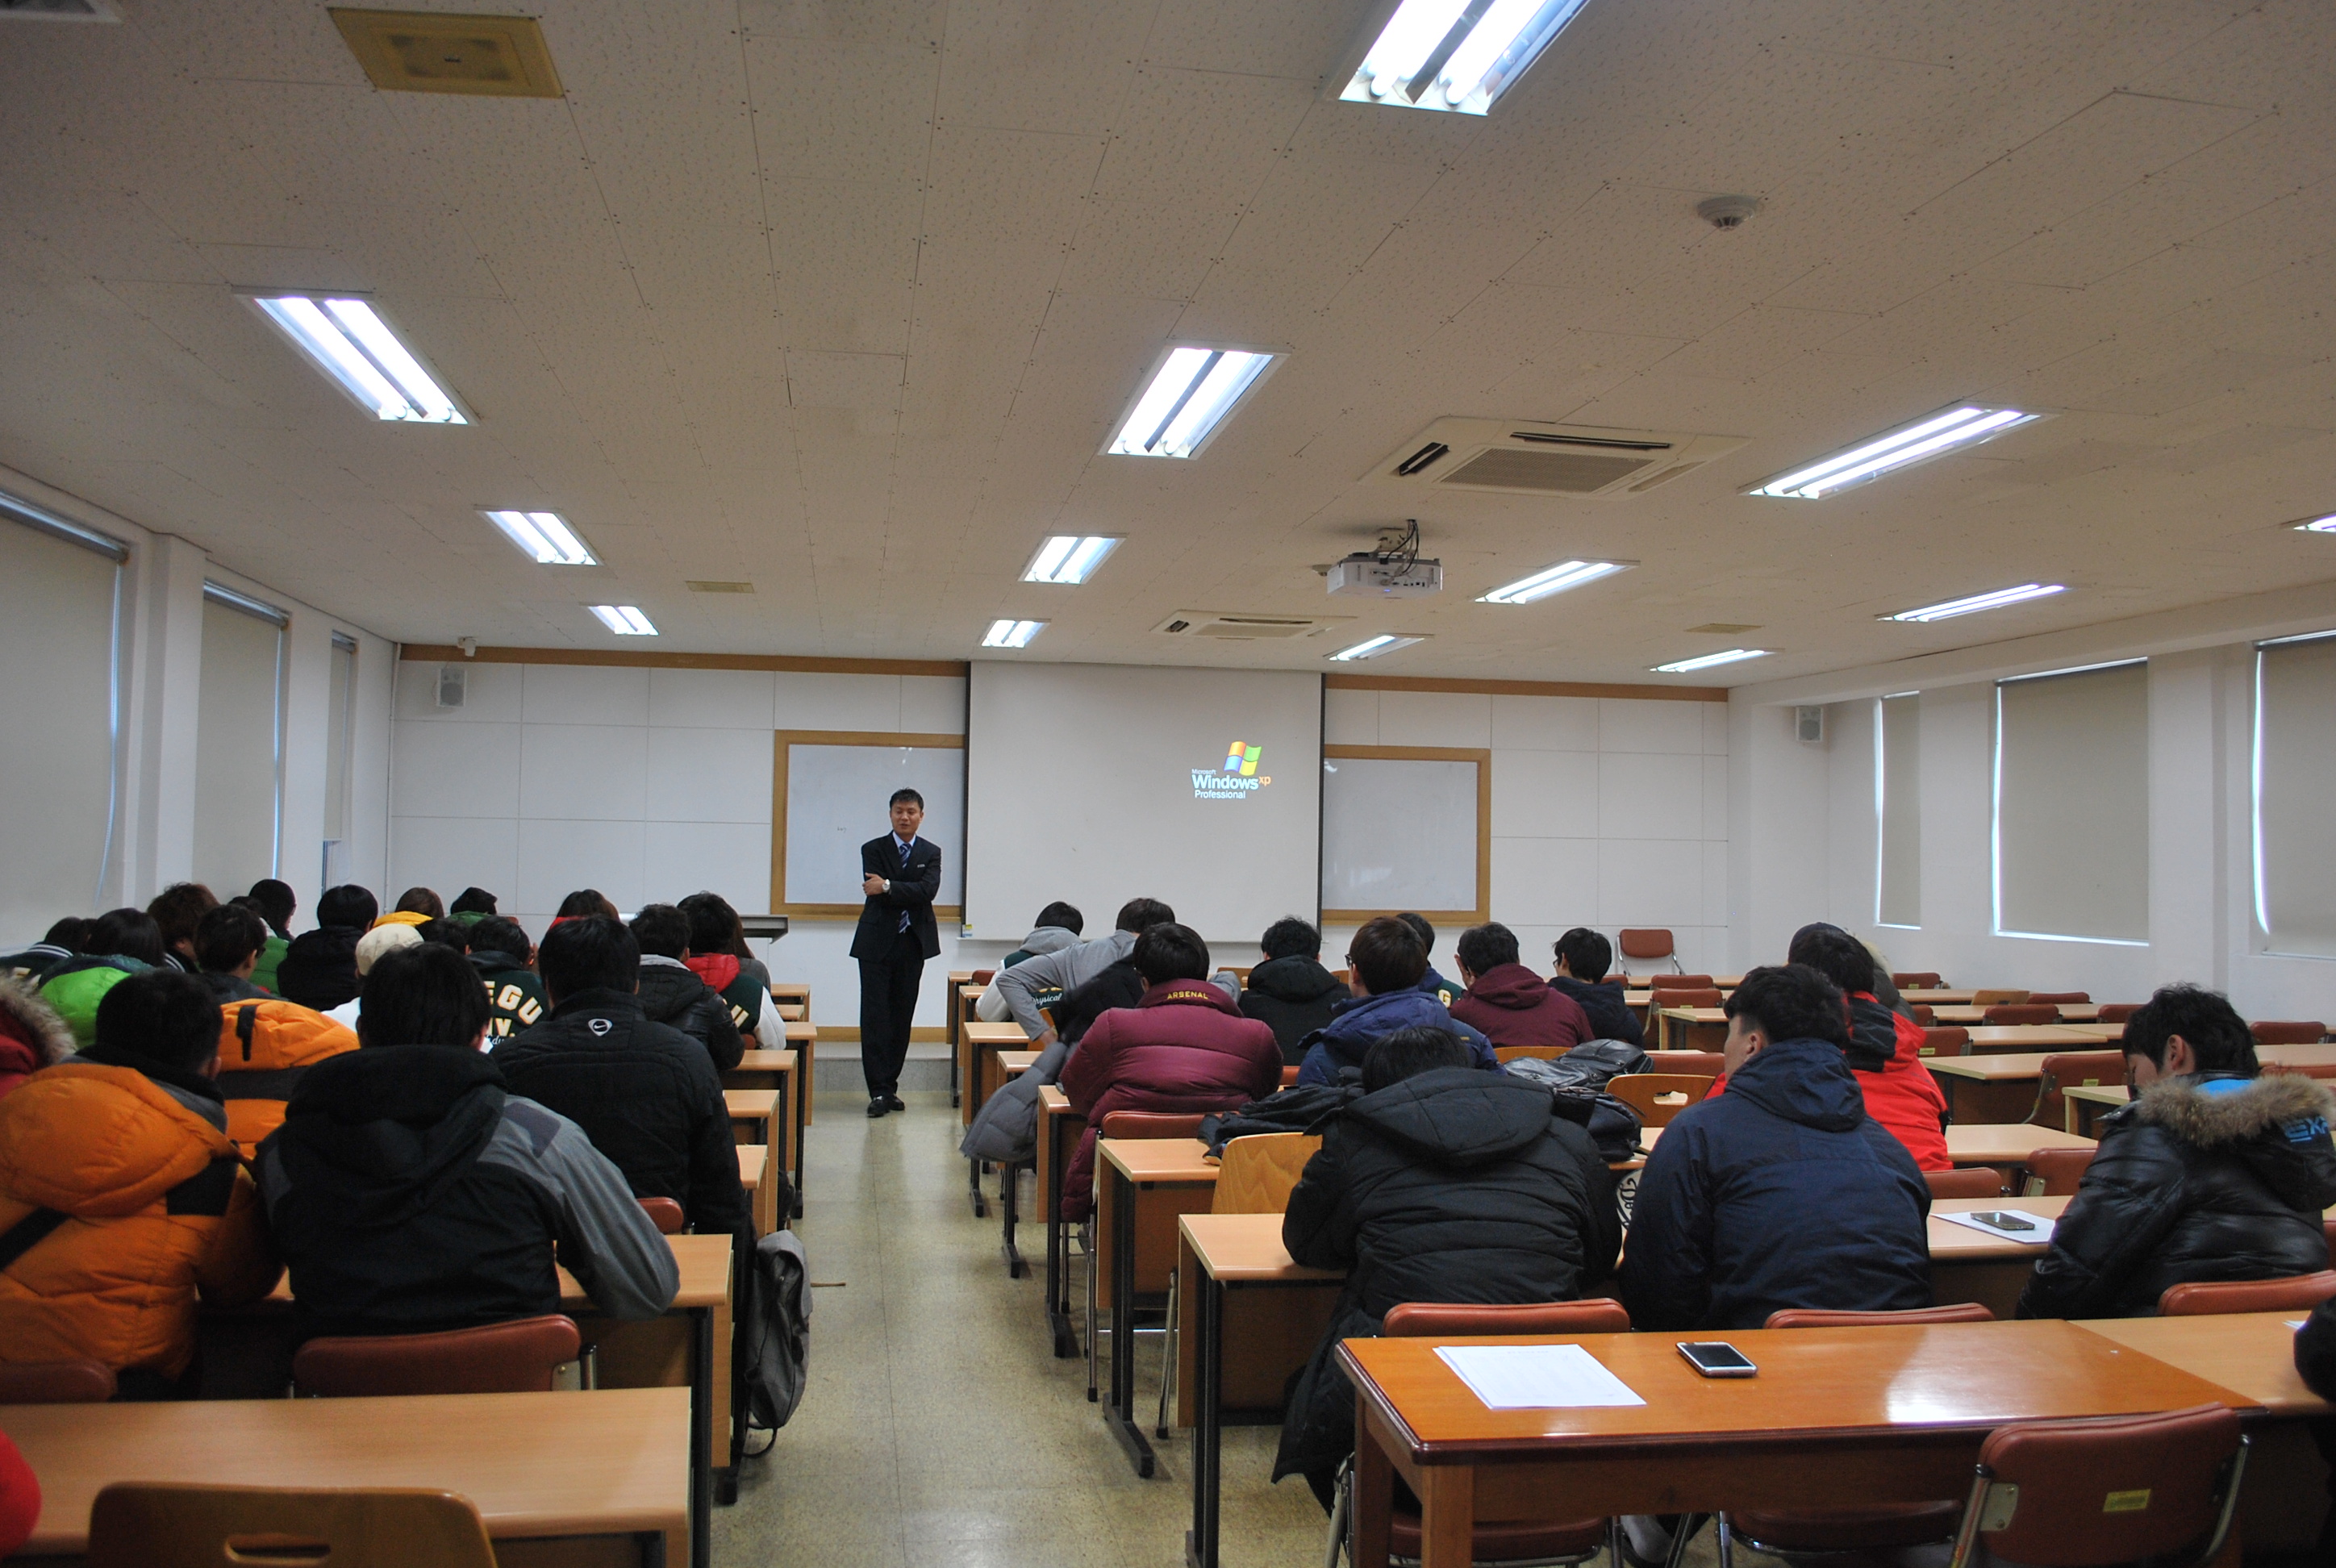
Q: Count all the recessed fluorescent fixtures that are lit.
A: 13